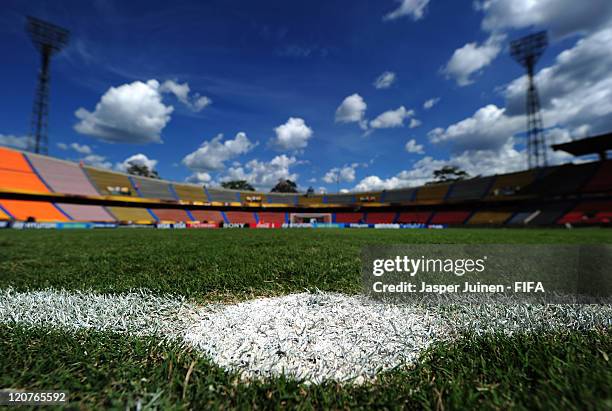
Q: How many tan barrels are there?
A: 0